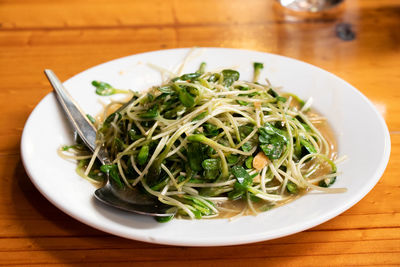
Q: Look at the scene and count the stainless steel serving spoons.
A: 1